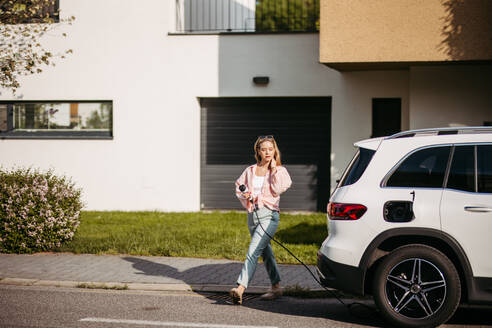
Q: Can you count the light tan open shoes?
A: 2